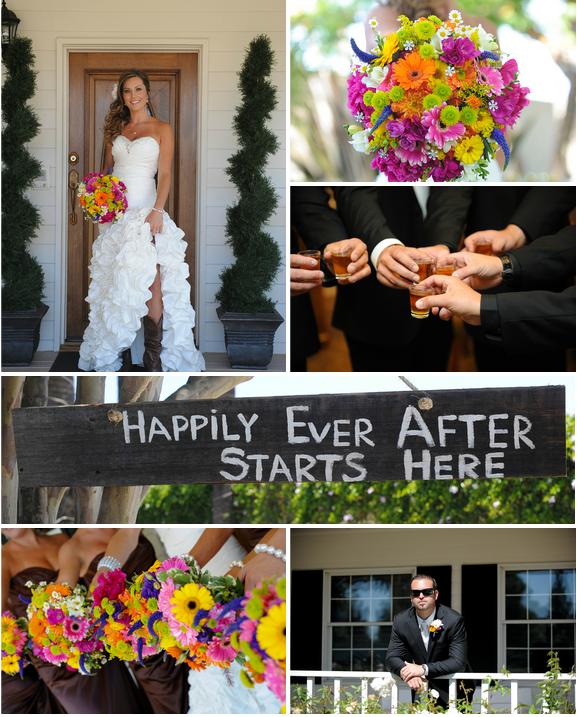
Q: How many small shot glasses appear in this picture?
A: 6